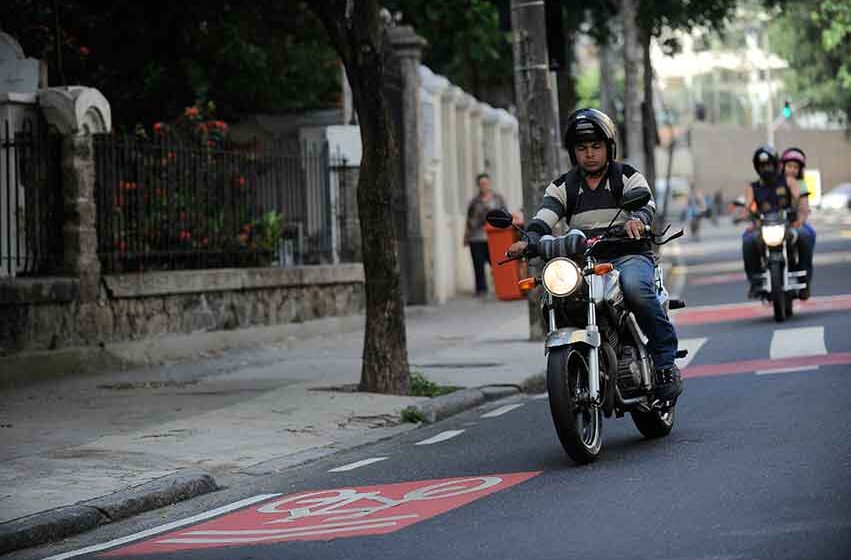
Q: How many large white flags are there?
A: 0